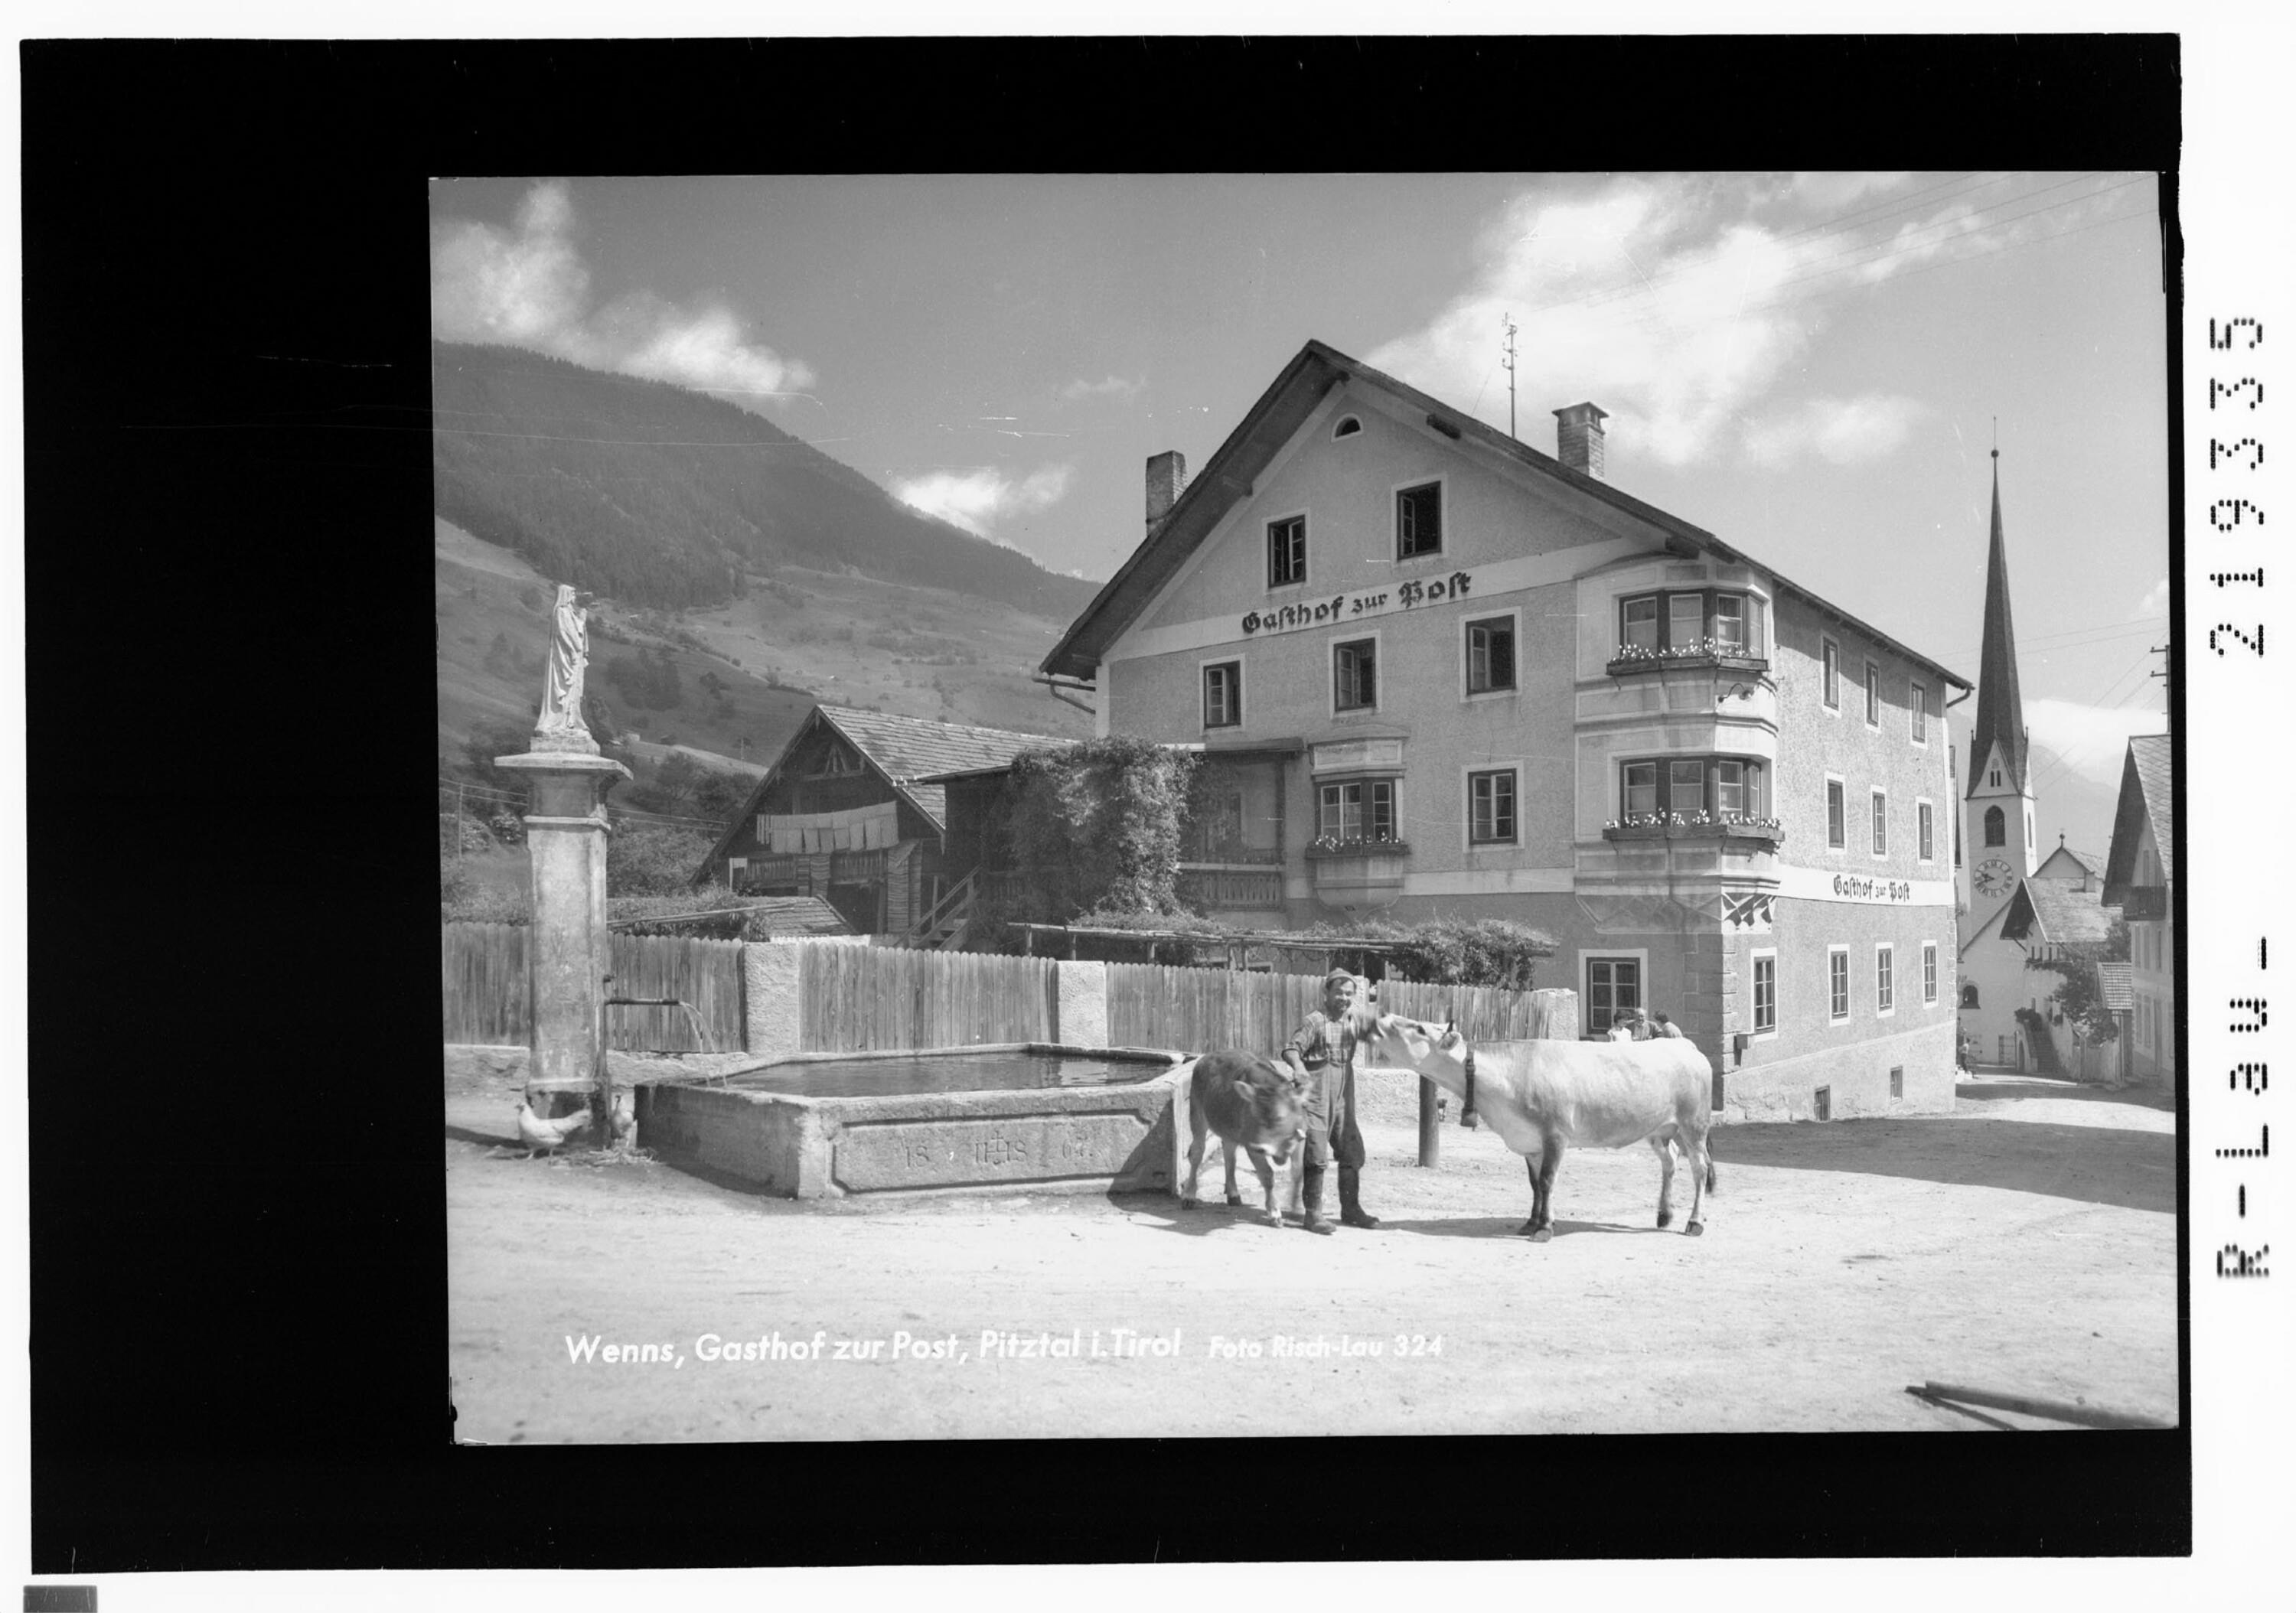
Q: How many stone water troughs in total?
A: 1